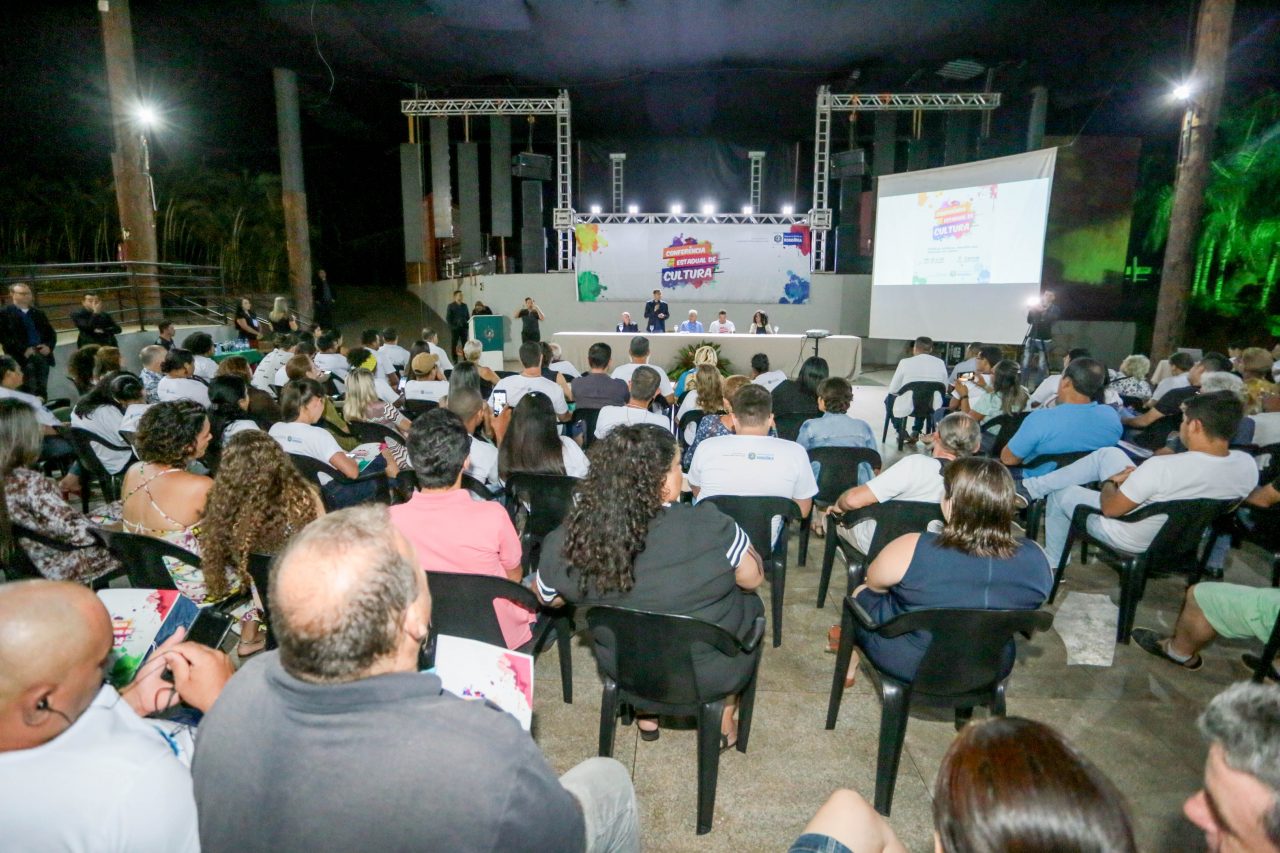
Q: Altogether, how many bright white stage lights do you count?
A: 6